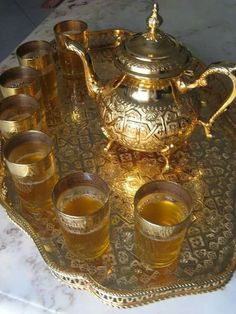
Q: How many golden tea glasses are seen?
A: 7